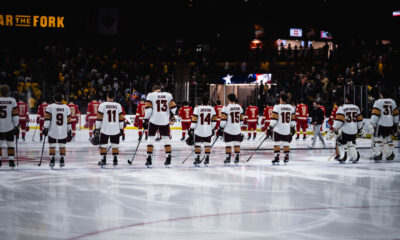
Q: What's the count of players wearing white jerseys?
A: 9